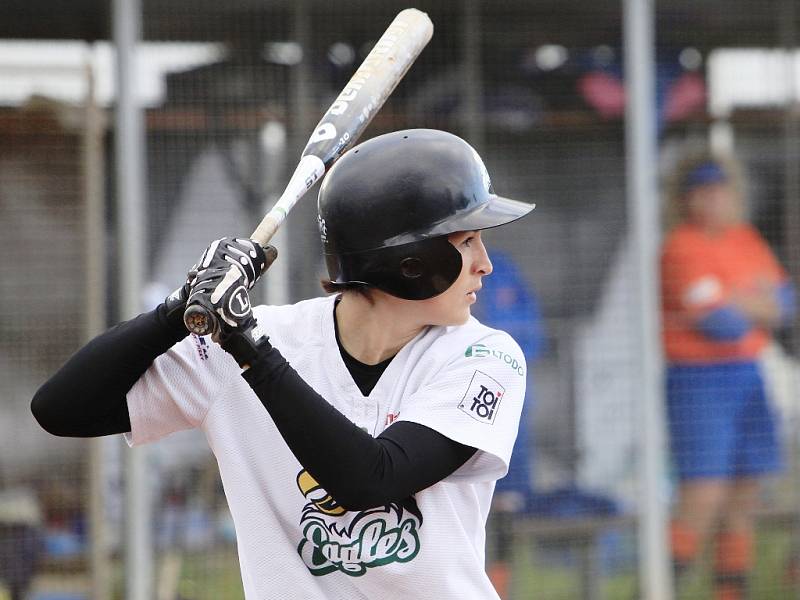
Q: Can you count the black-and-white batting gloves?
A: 2